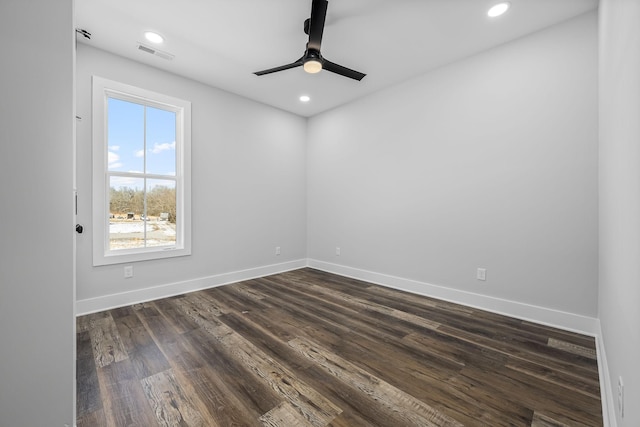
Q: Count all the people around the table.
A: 0